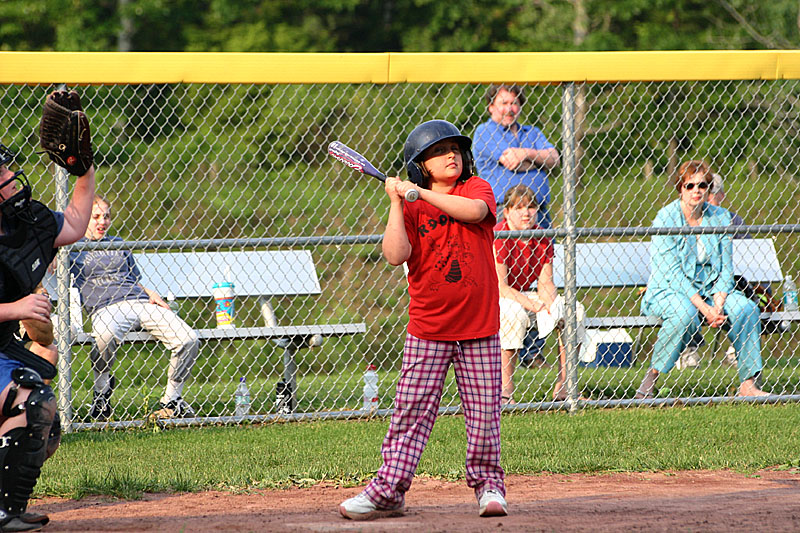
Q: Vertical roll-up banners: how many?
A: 0